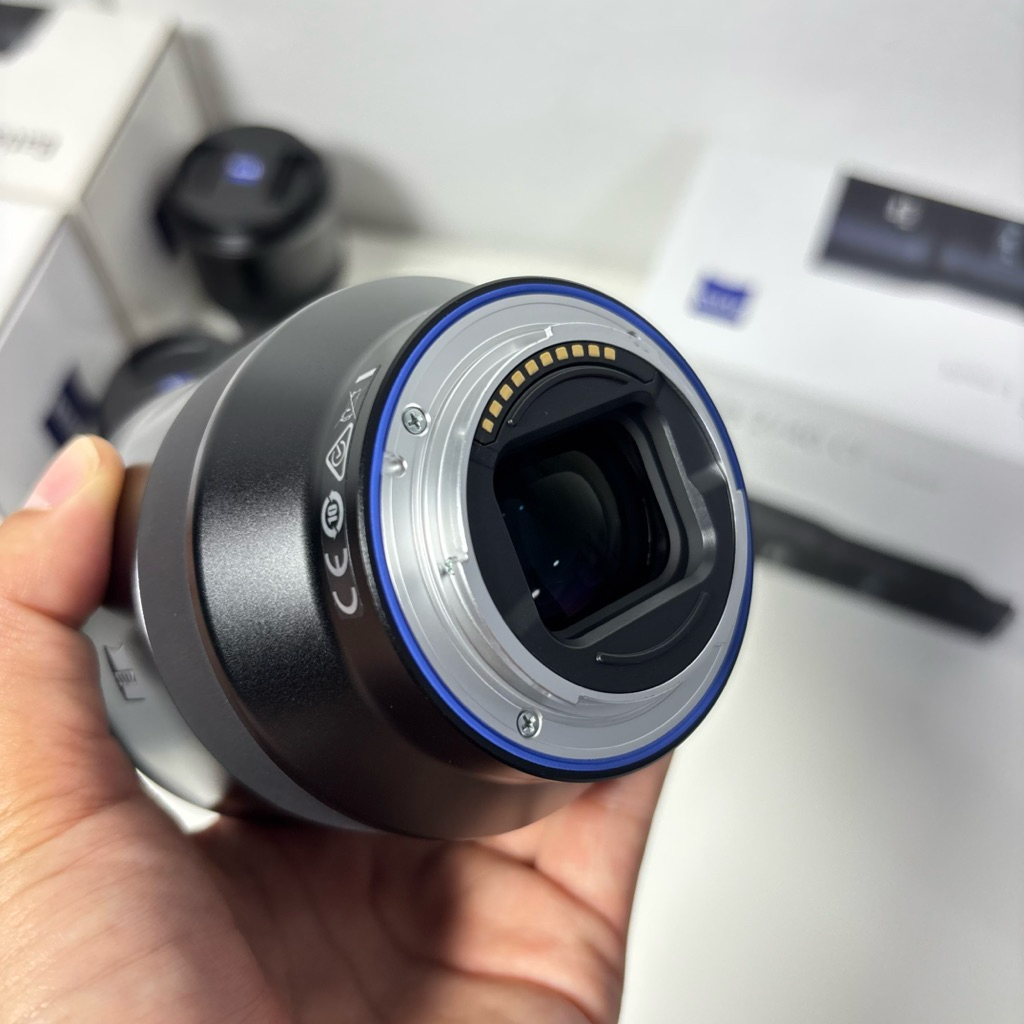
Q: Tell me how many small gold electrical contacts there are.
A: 10